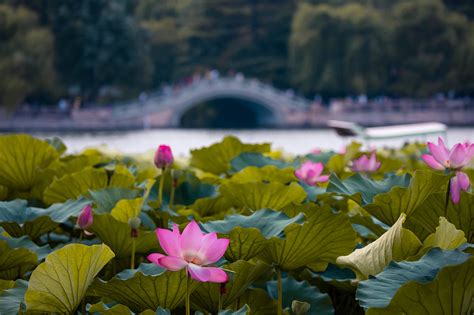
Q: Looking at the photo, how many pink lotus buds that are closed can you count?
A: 2